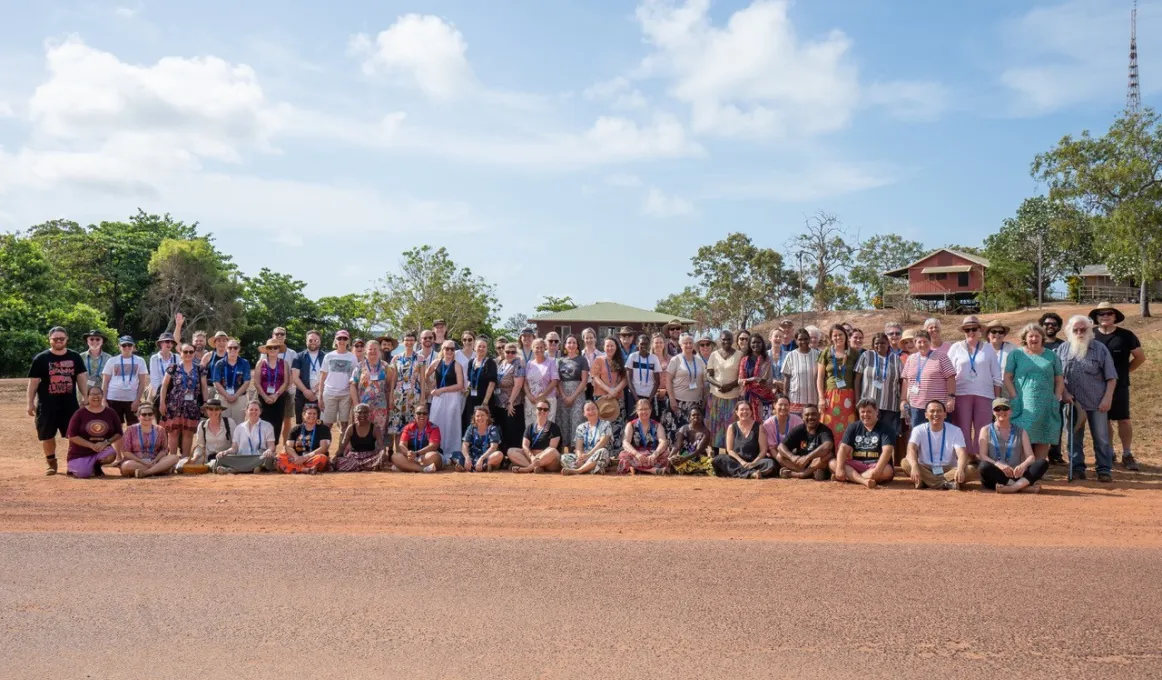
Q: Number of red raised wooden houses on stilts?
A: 1